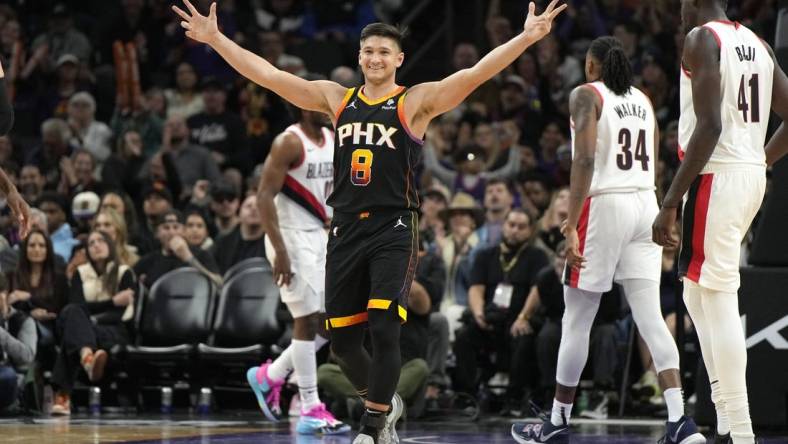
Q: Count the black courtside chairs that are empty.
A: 2